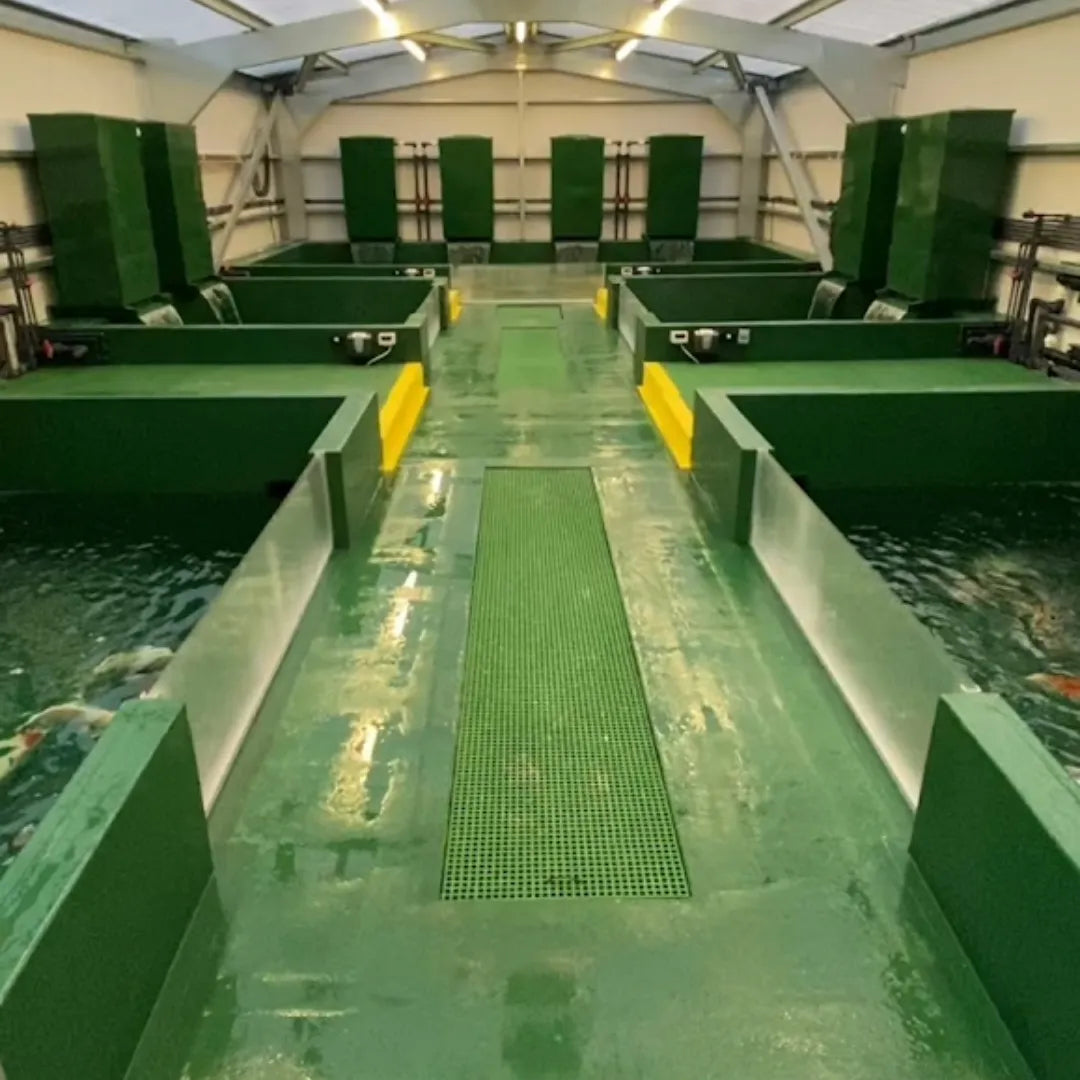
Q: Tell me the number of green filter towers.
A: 8